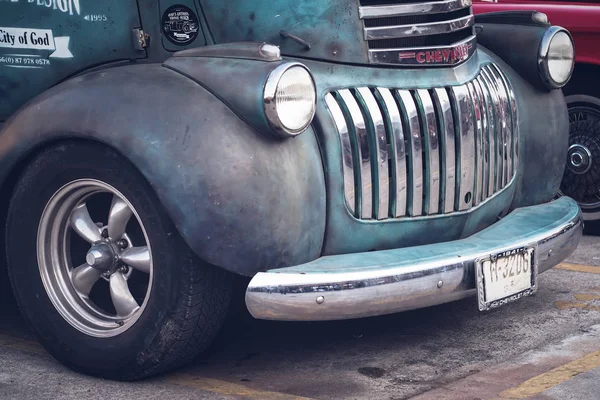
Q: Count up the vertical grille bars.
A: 15